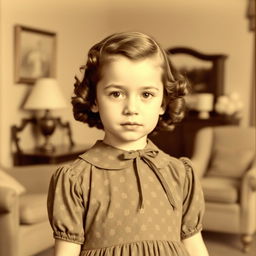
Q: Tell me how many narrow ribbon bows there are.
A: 1